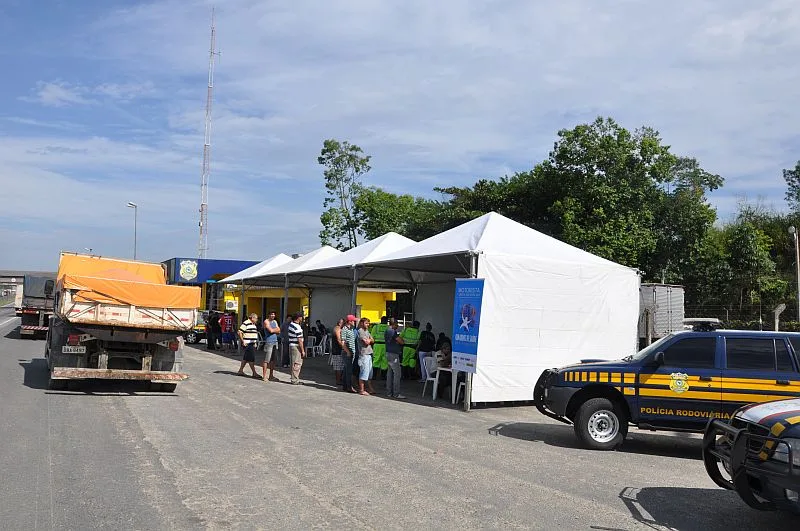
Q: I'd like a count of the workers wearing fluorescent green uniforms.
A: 2